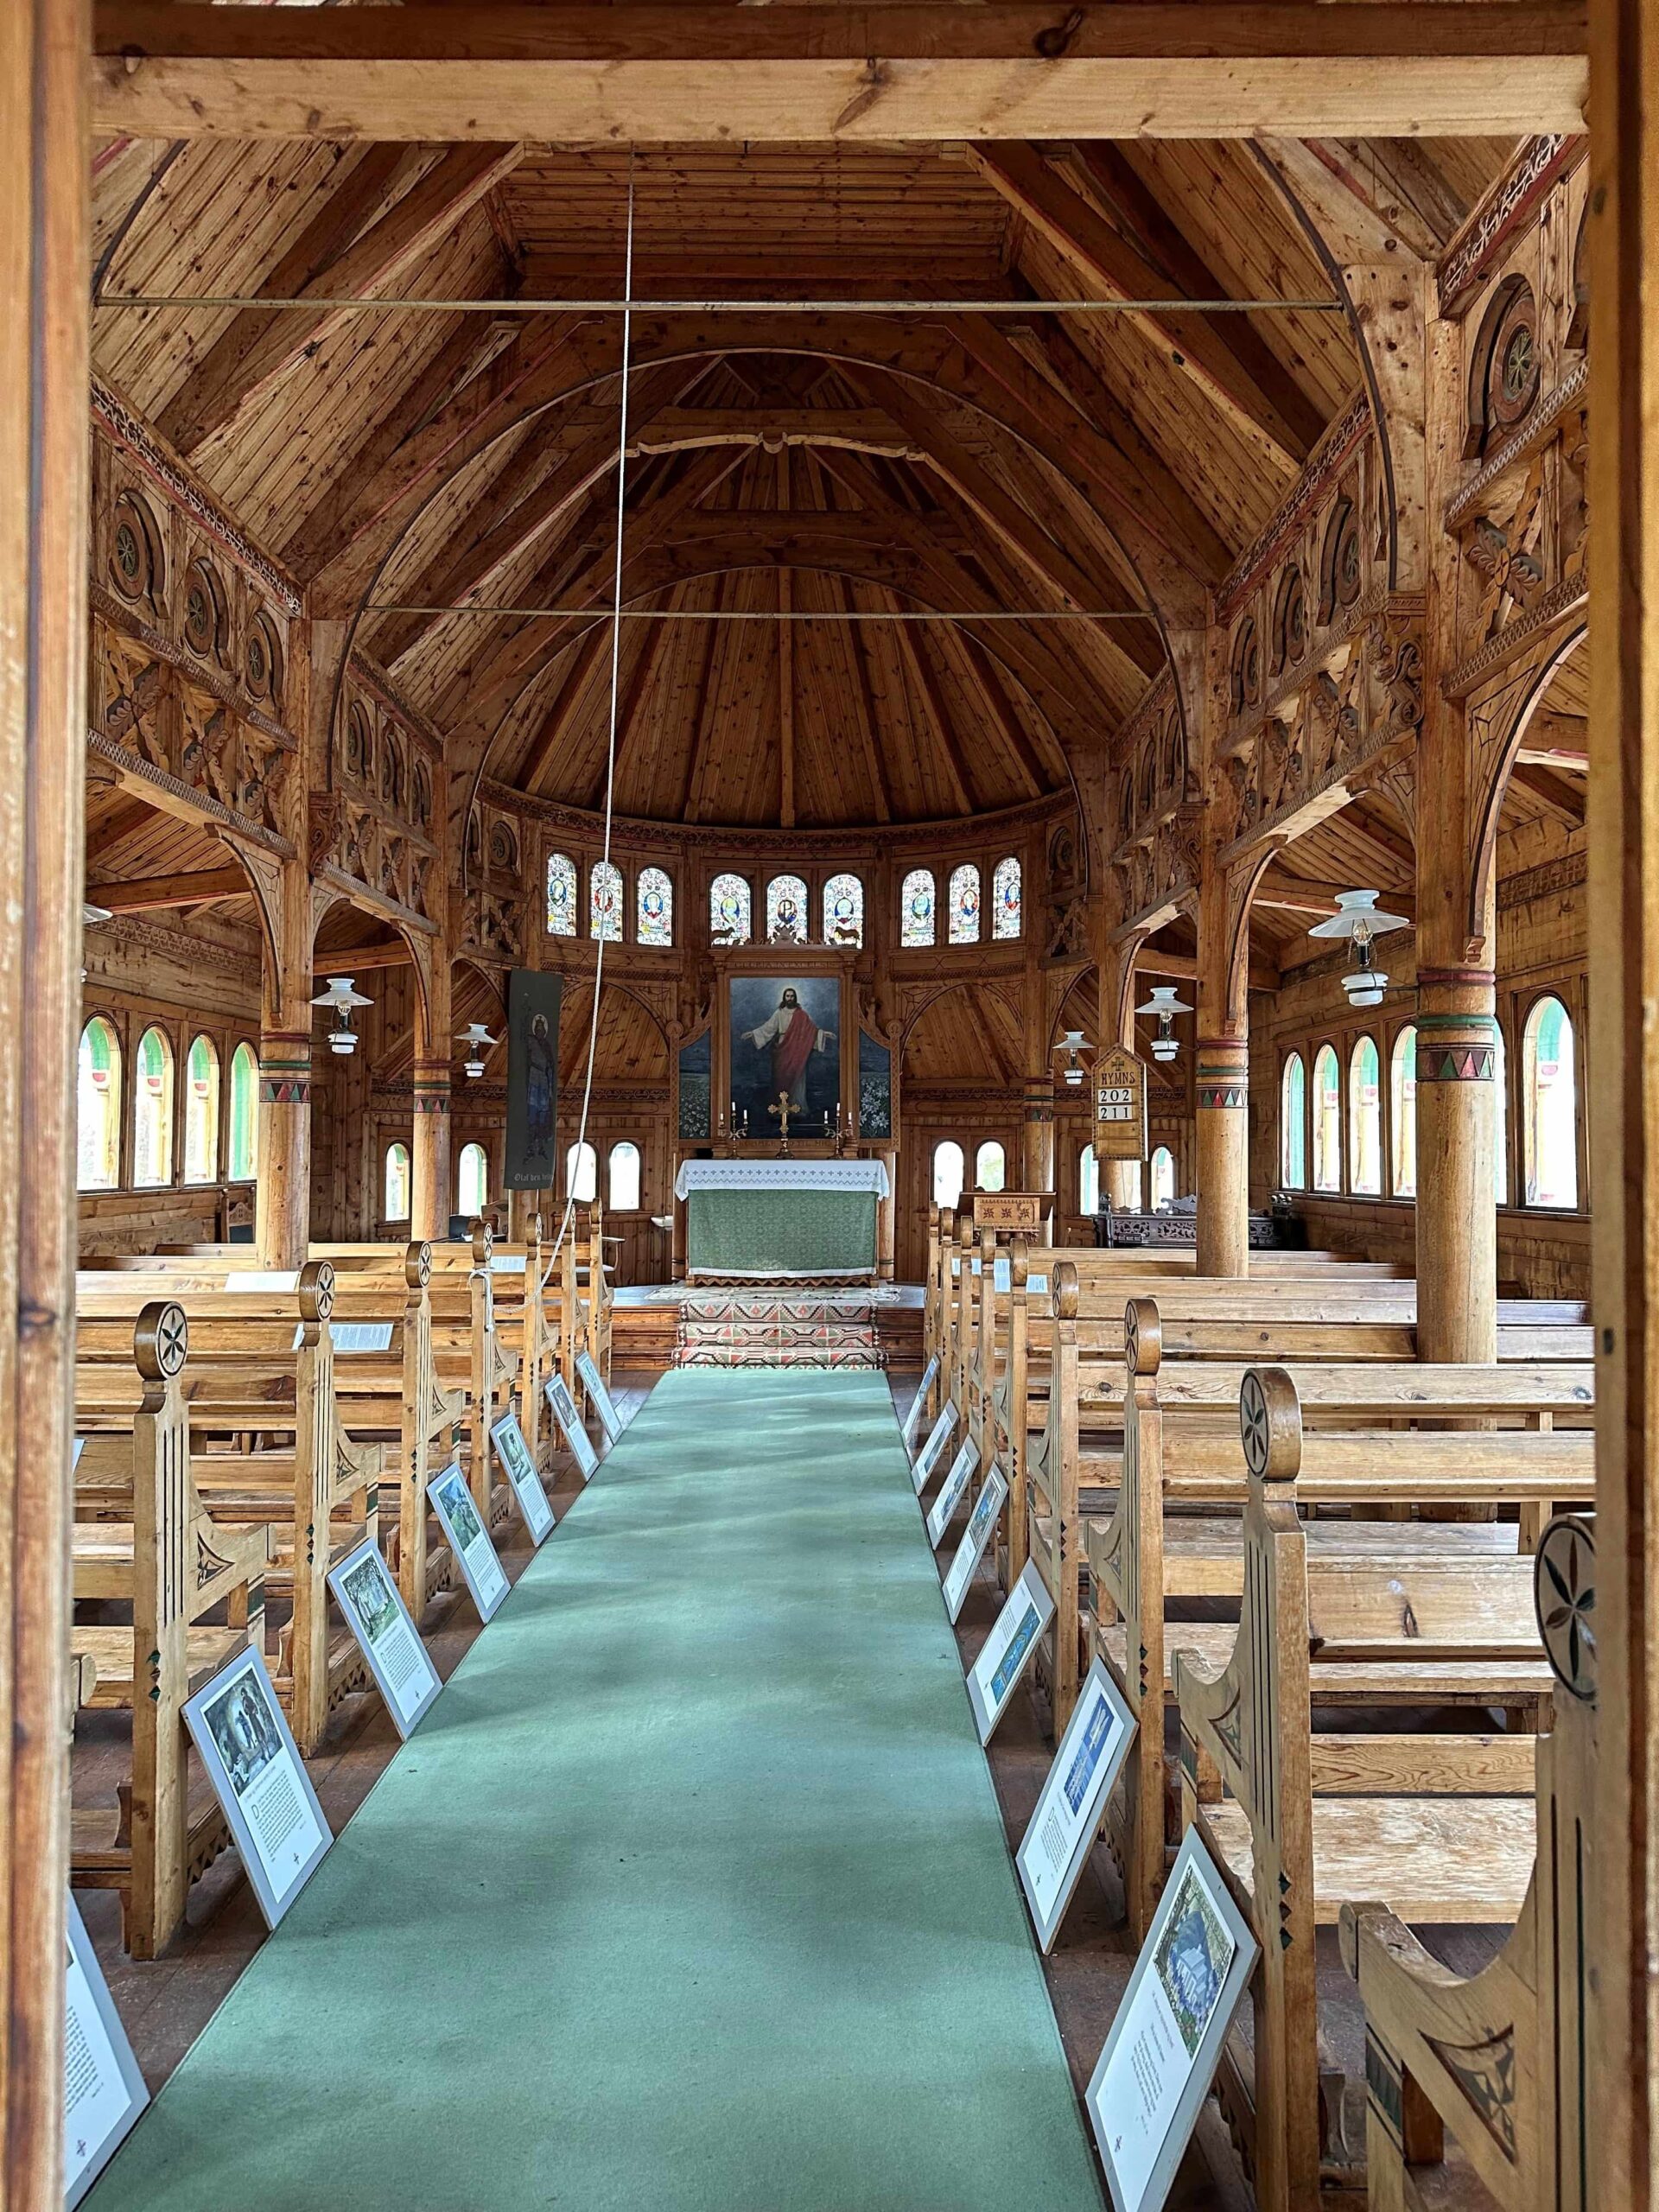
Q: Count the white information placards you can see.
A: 14